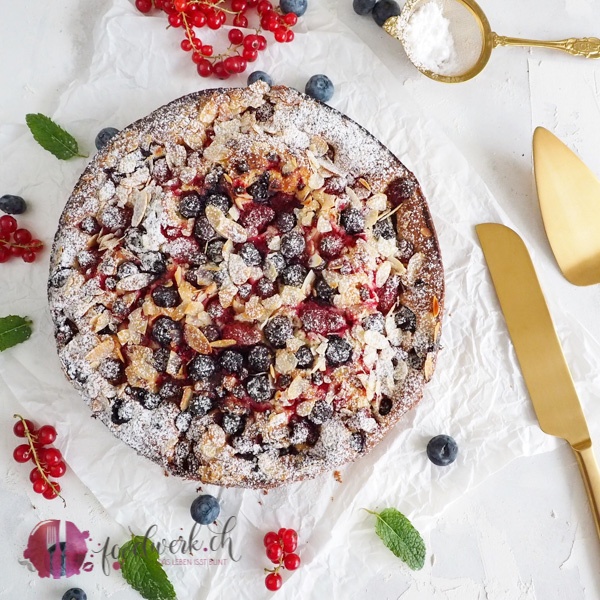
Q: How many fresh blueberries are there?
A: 10